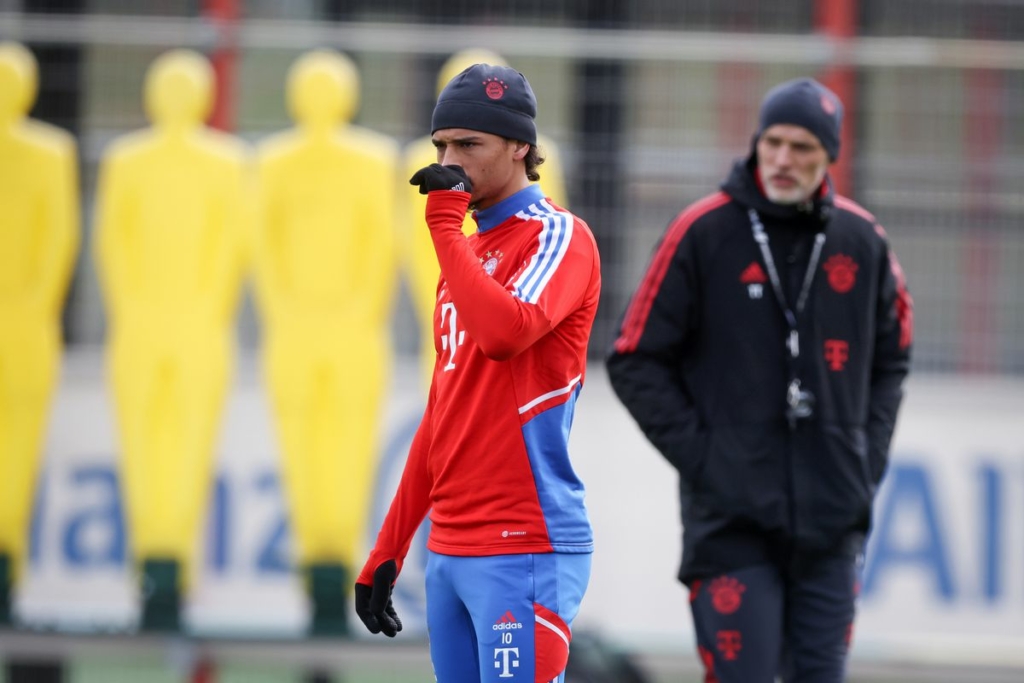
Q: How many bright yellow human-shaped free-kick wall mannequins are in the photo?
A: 4